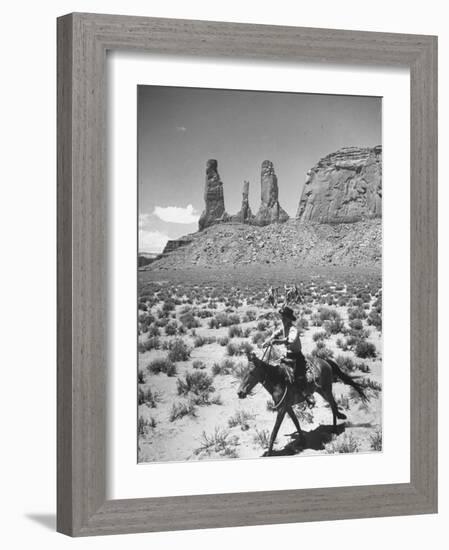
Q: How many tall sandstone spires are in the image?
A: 3